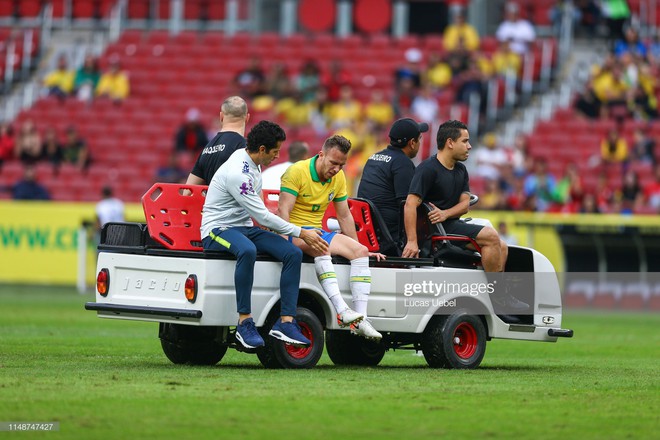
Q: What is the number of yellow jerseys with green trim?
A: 1